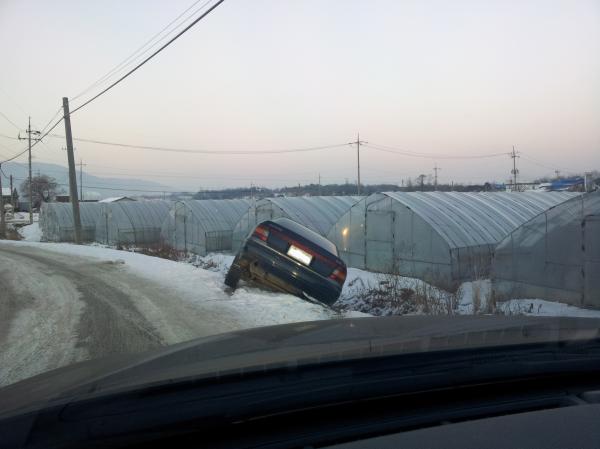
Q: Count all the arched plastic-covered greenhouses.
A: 6